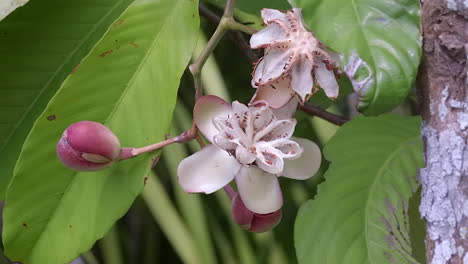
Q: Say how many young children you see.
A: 0